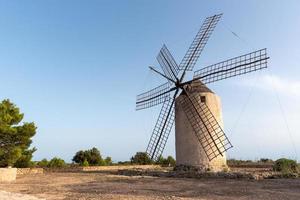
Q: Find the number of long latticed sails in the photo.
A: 6